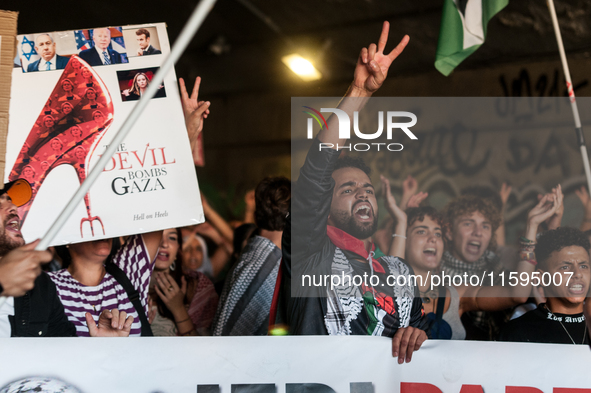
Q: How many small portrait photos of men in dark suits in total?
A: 3